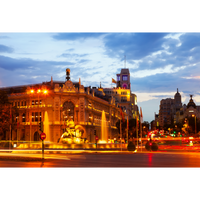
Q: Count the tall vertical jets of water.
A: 2